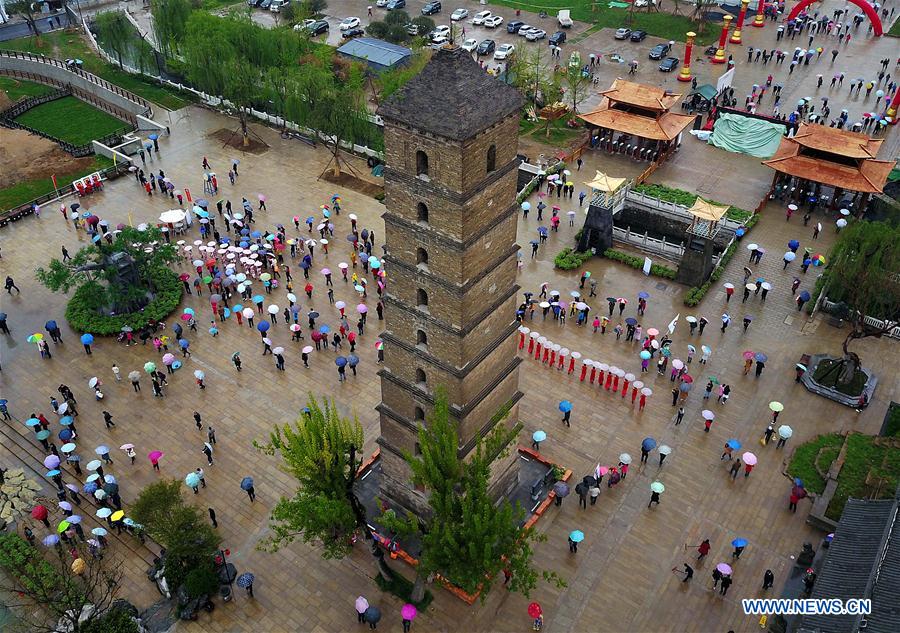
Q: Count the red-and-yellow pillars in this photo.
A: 5